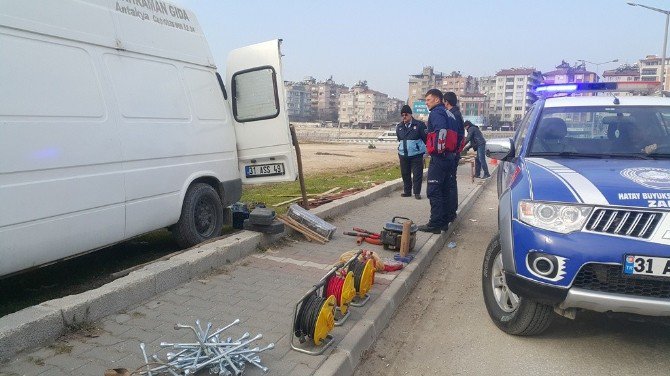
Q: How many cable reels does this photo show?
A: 3